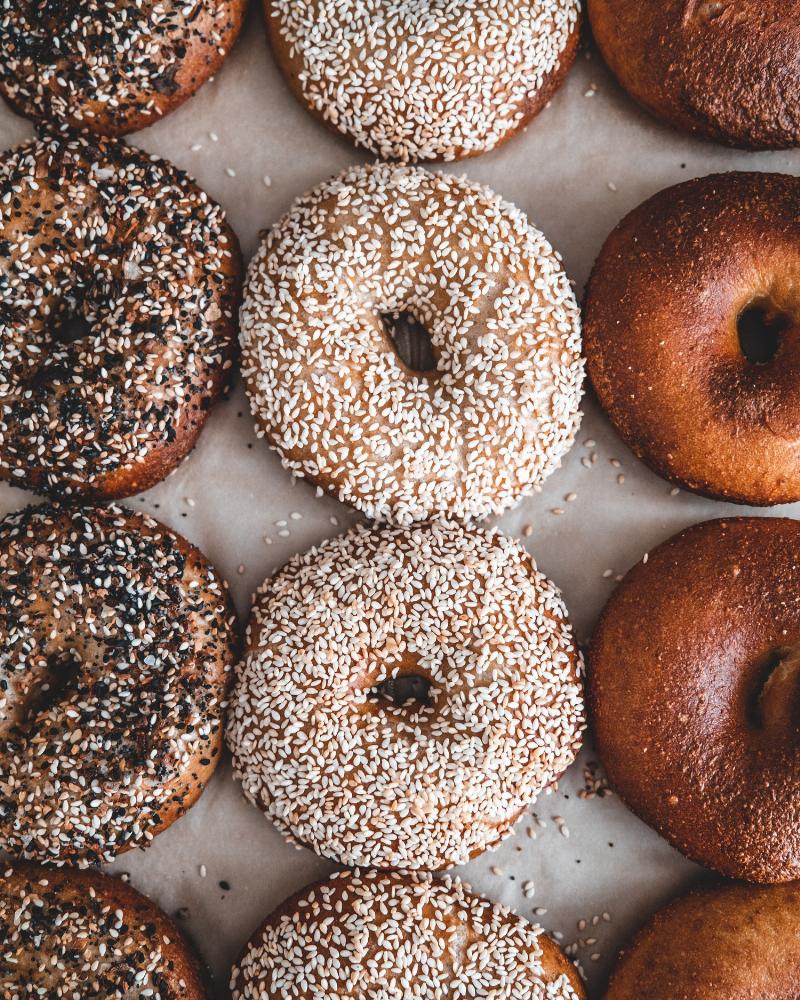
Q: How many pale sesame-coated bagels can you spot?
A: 4